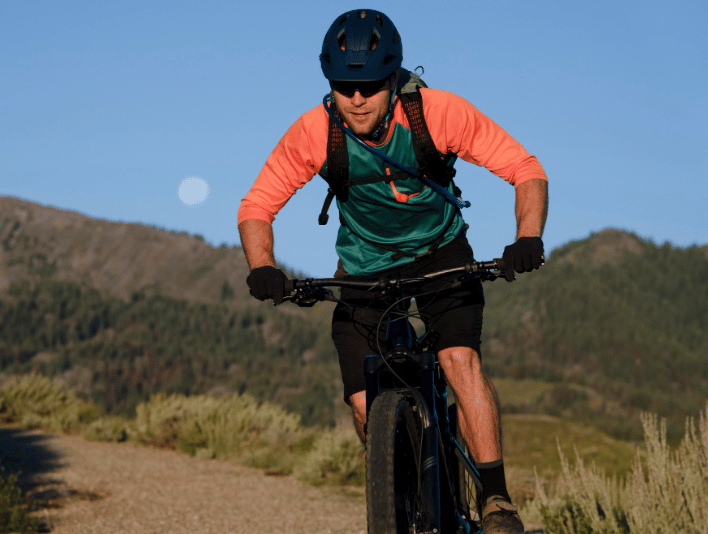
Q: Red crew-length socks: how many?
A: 0